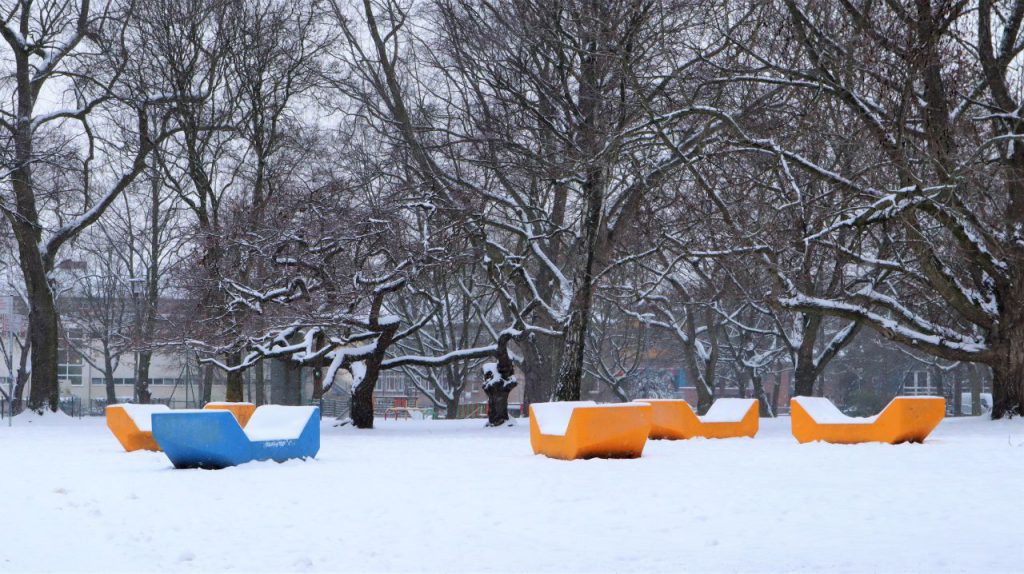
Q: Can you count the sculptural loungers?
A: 5